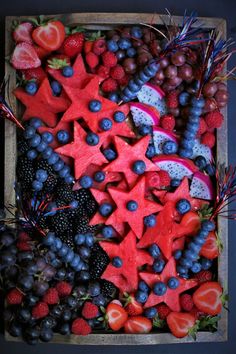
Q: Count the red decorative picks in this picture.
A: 5